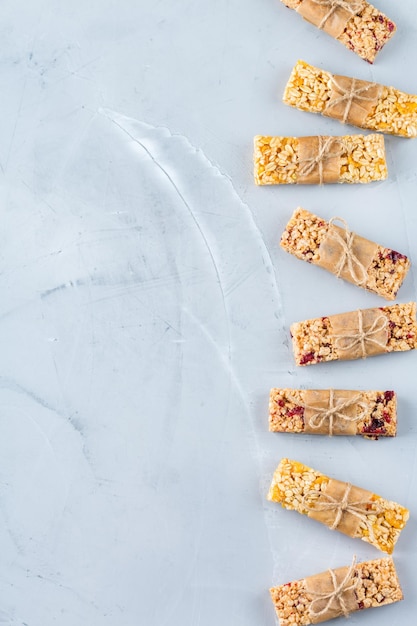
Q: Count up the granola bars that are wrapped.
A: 8